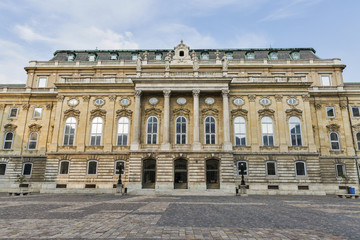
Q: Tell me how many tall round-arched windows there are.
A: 9